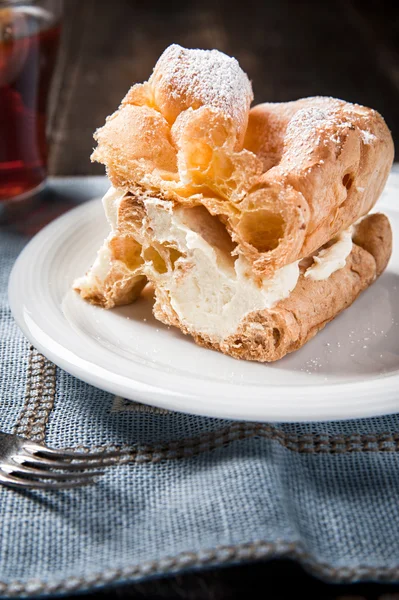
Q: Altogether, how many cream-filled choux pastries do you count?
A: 1